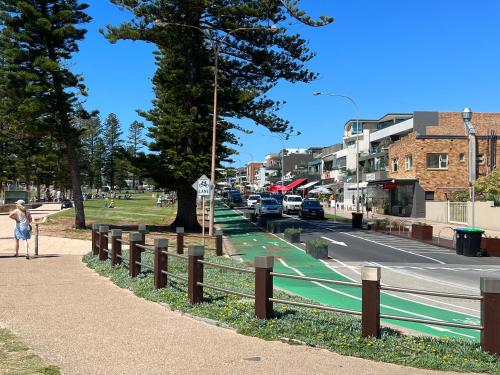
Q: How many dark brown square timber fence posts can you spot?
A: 12